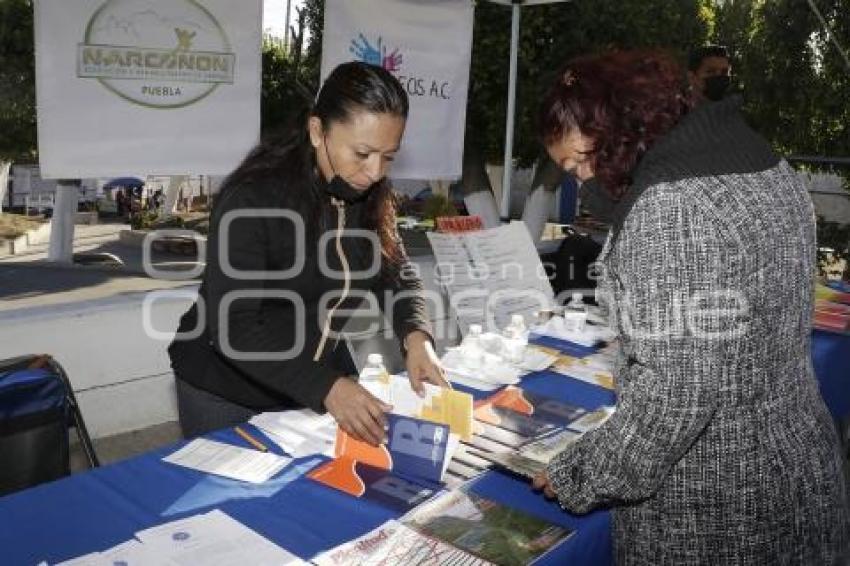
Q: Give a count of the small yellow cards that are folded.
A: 1